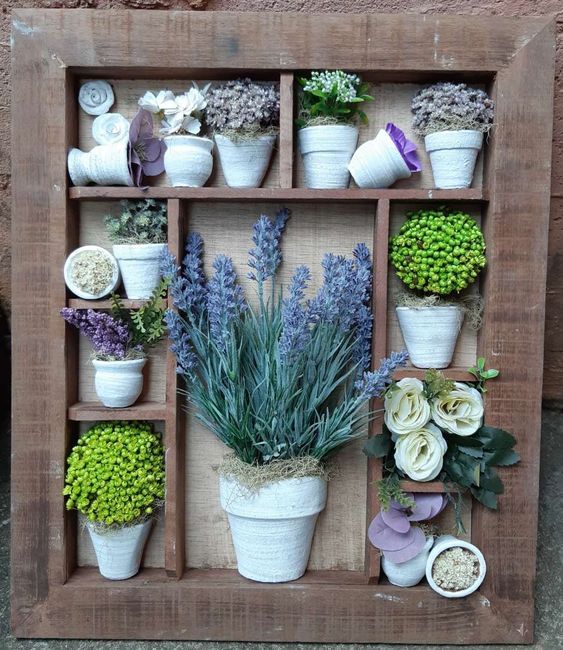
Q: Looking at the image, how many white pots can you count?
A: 14